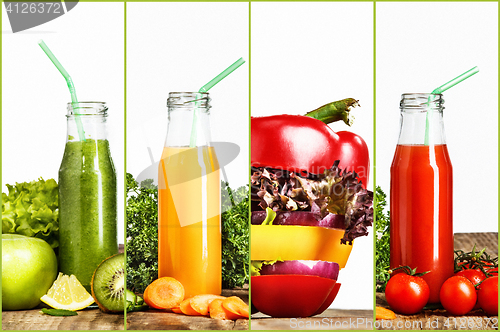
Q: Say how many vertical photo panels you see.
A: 4